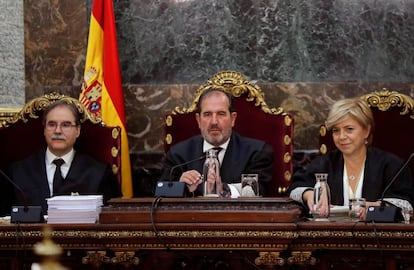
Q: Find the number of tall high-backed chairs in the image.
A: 3